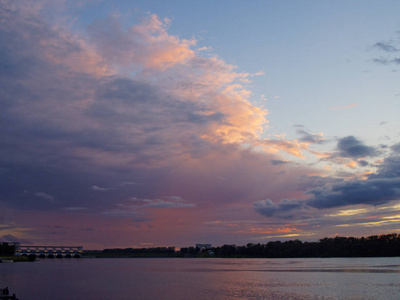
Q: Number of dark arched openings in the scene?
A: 7